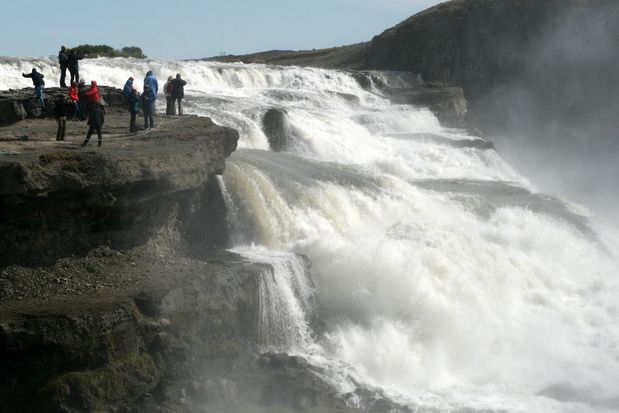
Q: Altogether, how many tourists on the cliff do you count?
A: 14